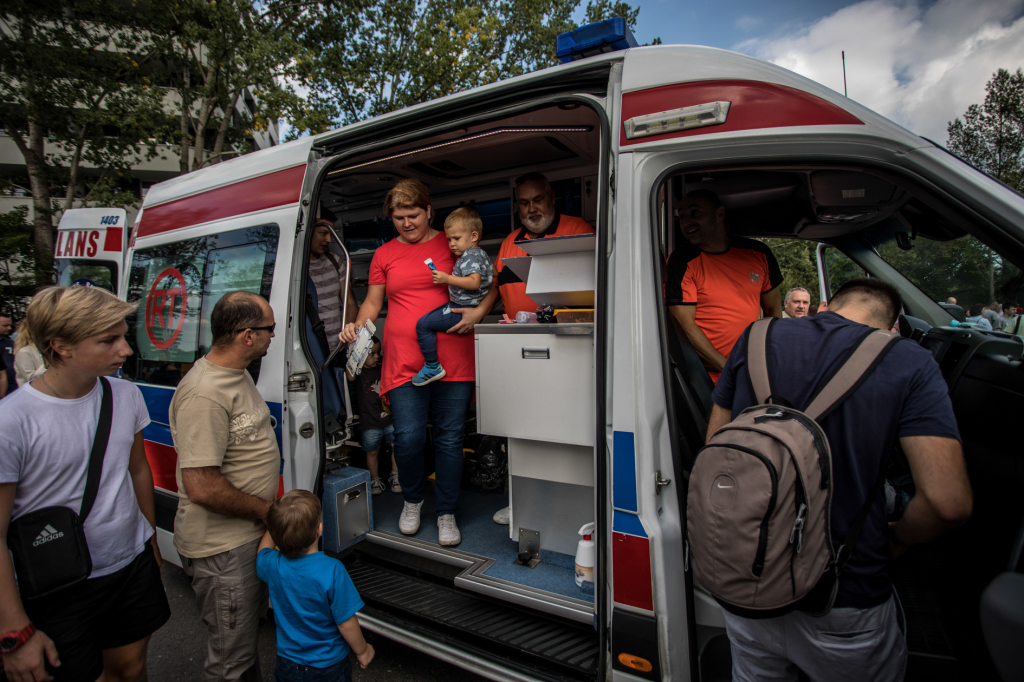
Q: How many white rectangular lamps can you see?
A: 1